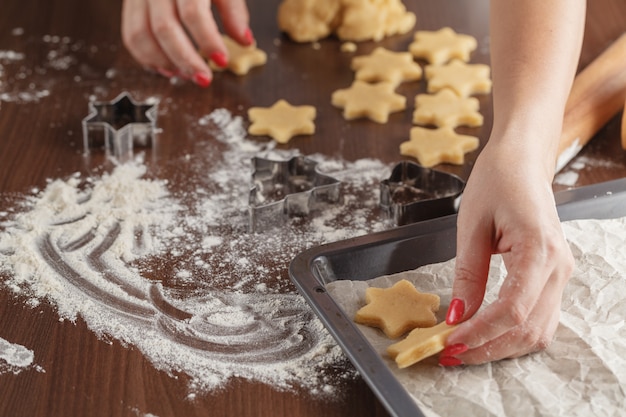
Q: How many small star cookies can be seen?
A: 10